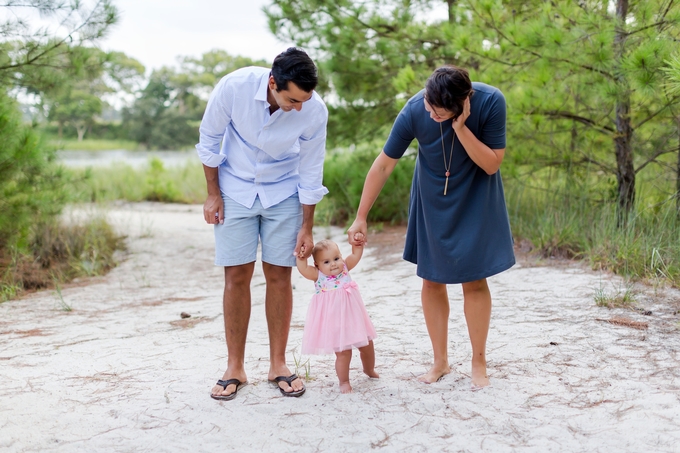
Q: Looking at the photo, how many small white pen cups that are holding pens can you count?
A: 0